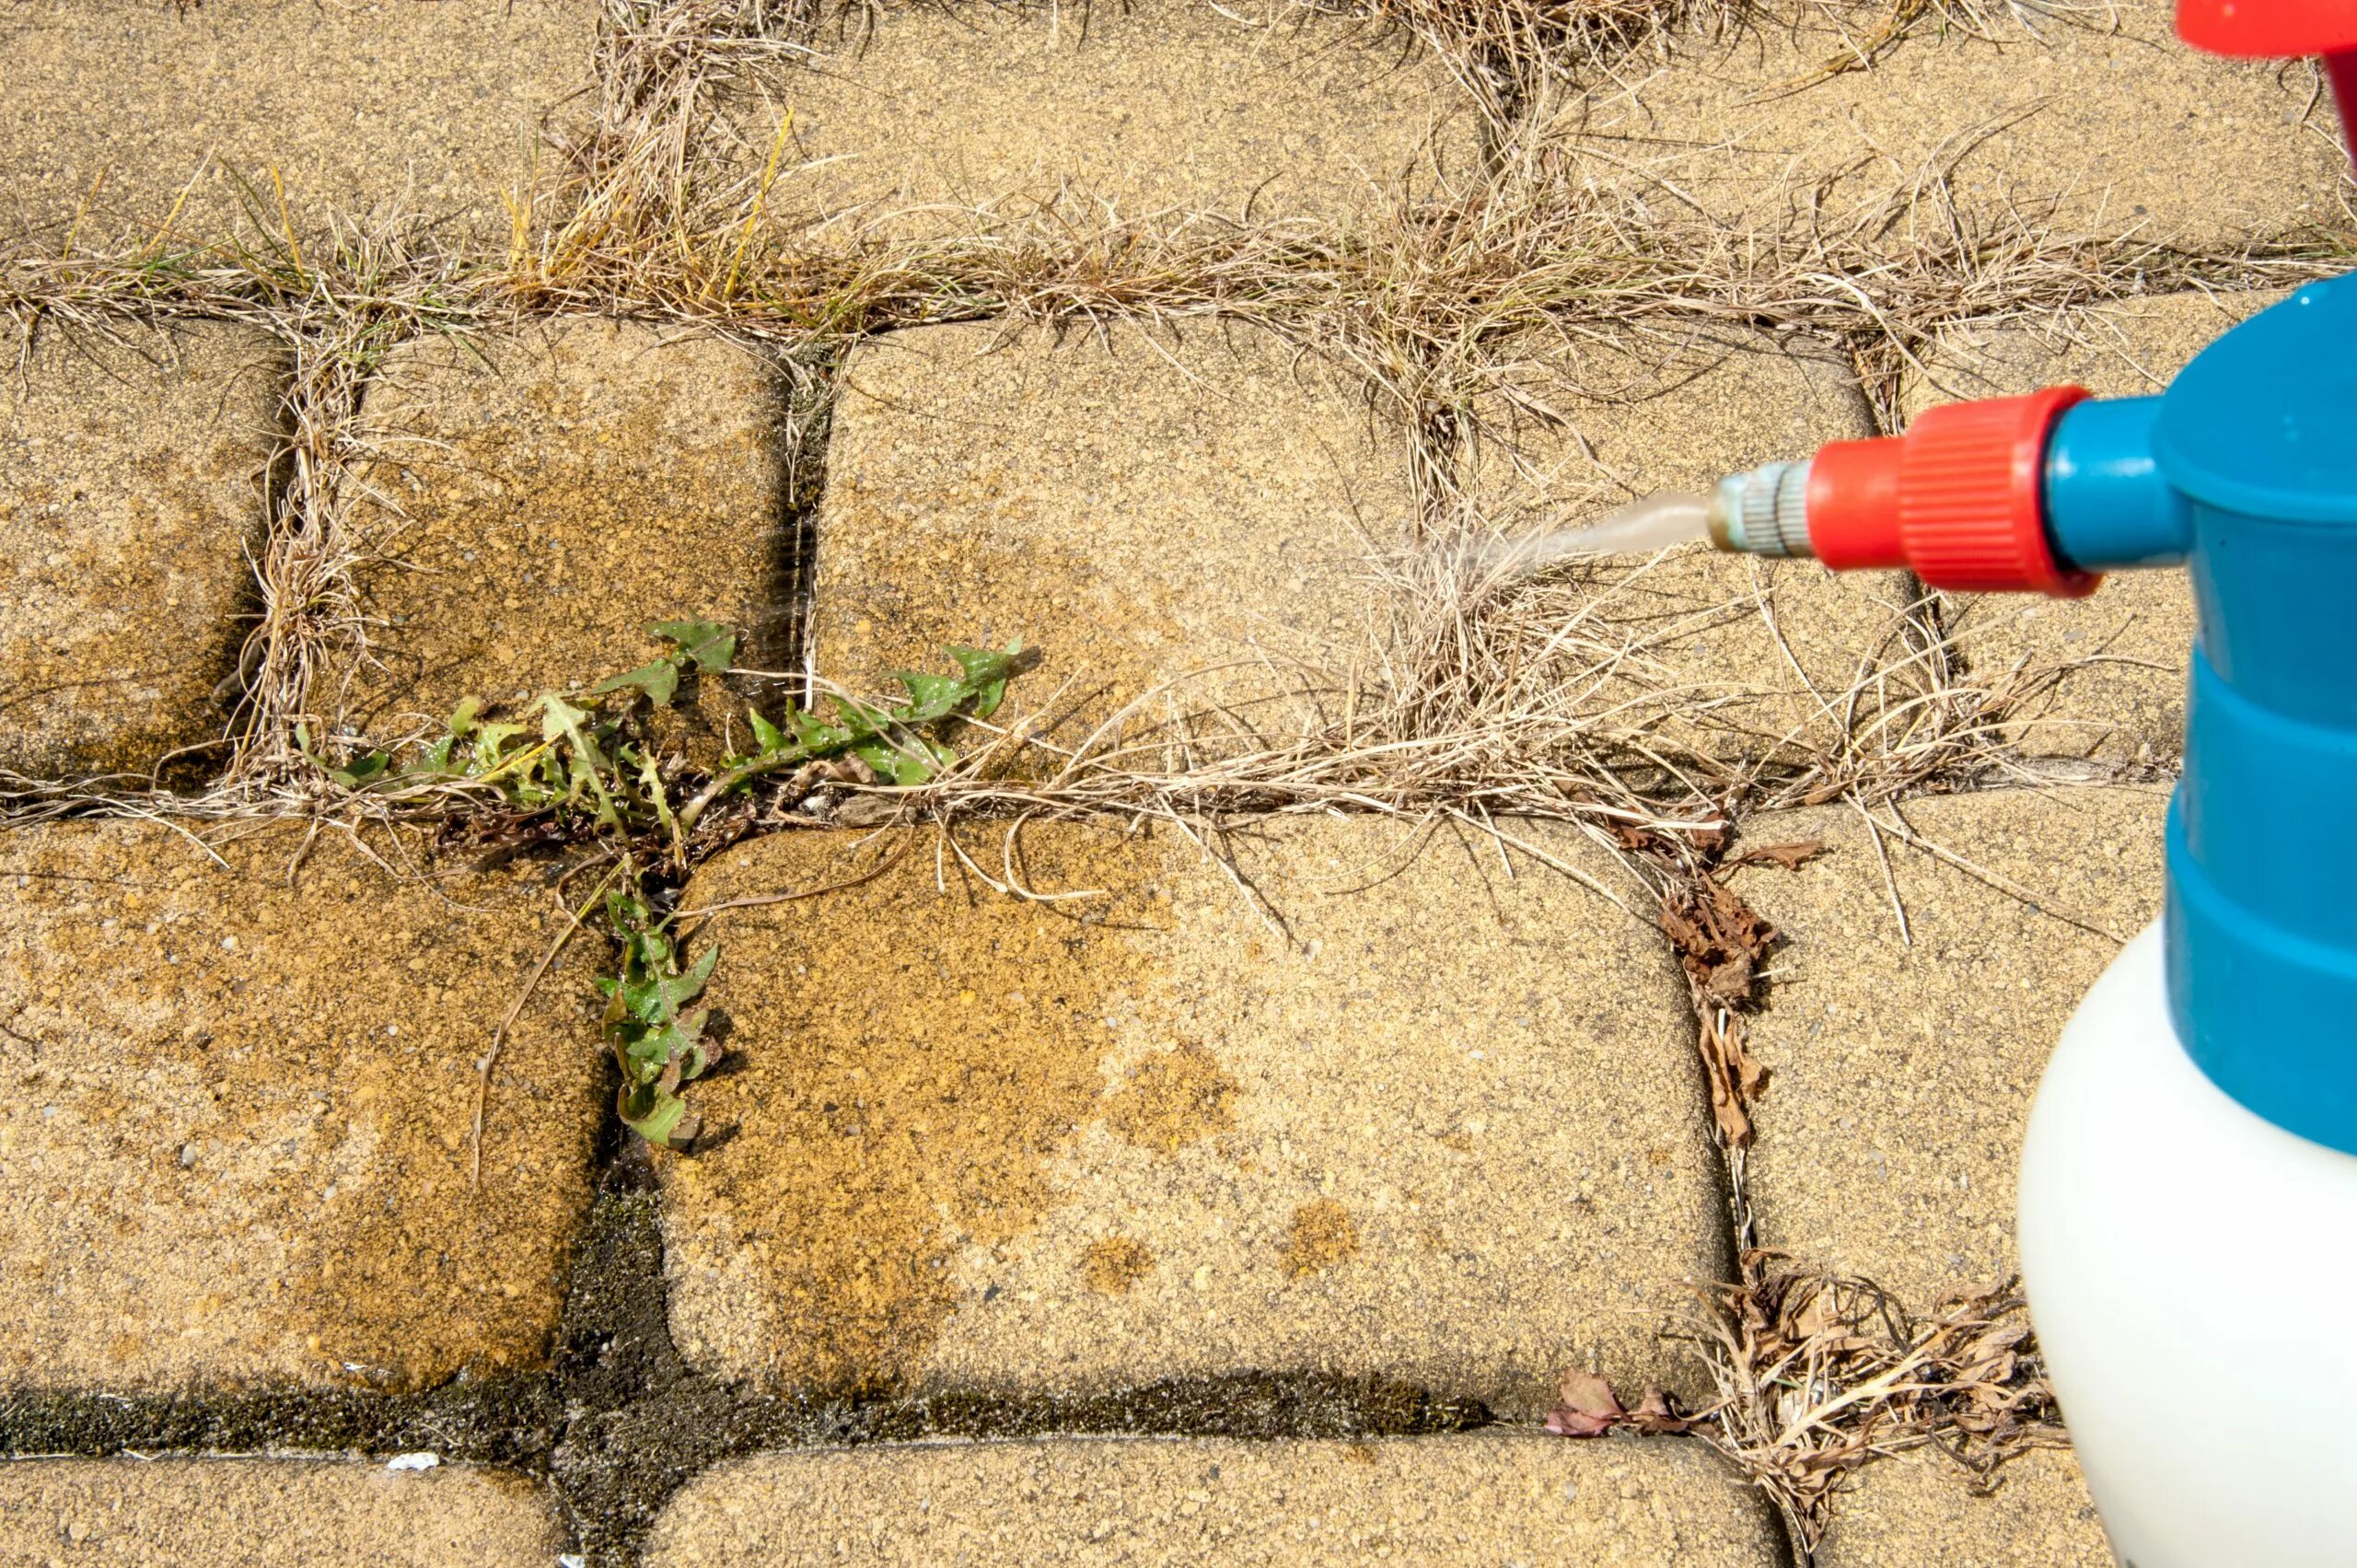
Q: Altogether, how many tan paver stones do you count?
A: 14